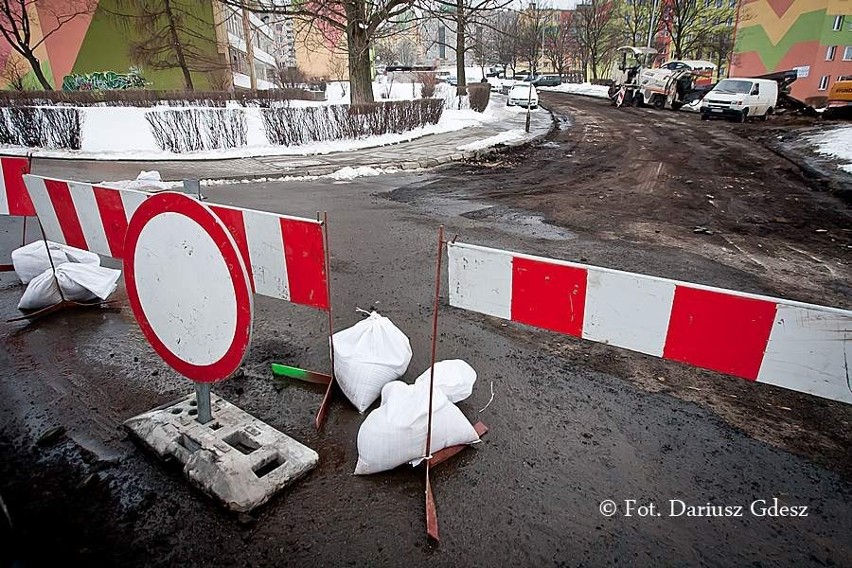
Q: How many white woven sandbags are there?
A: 5